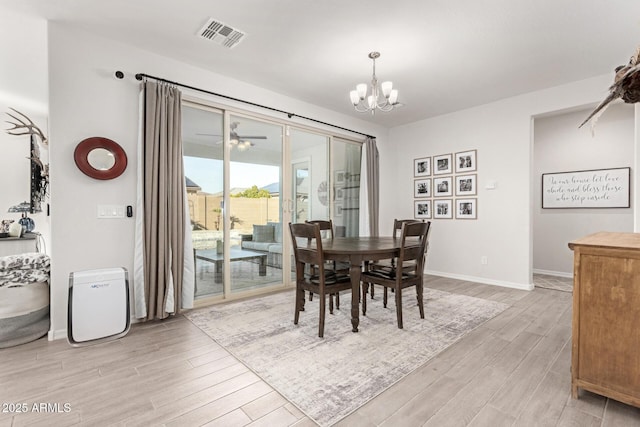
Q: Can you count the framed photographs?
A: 9